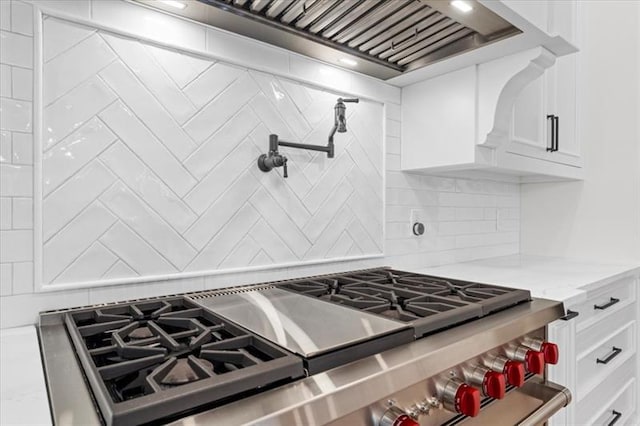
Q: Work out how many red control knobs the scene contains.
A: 6